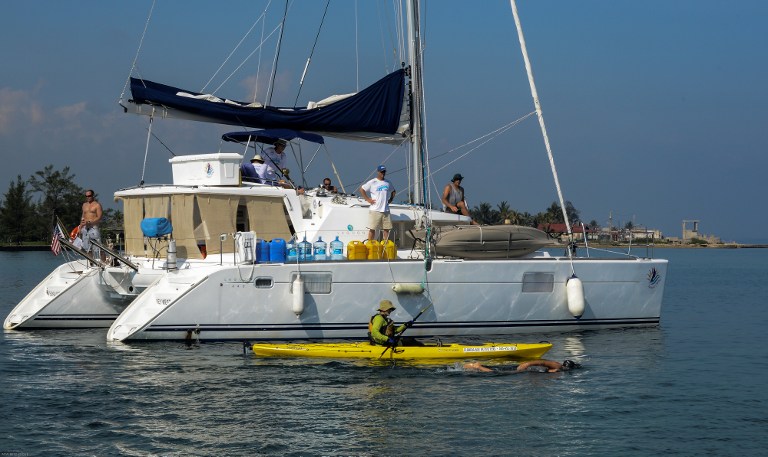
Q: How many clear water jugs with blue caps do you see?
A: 4